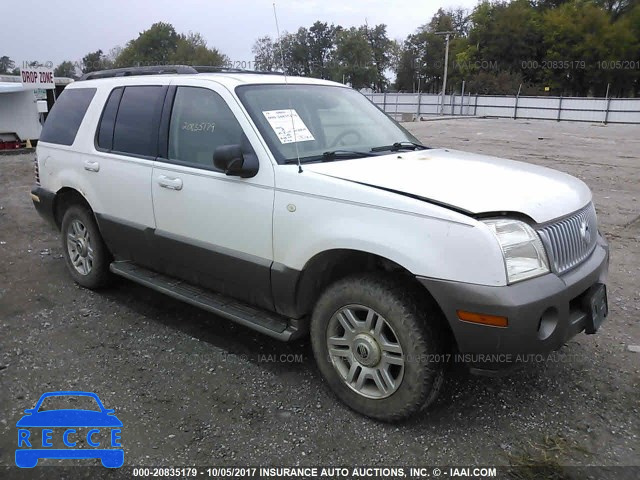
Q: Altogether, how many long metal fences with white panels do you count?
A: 1